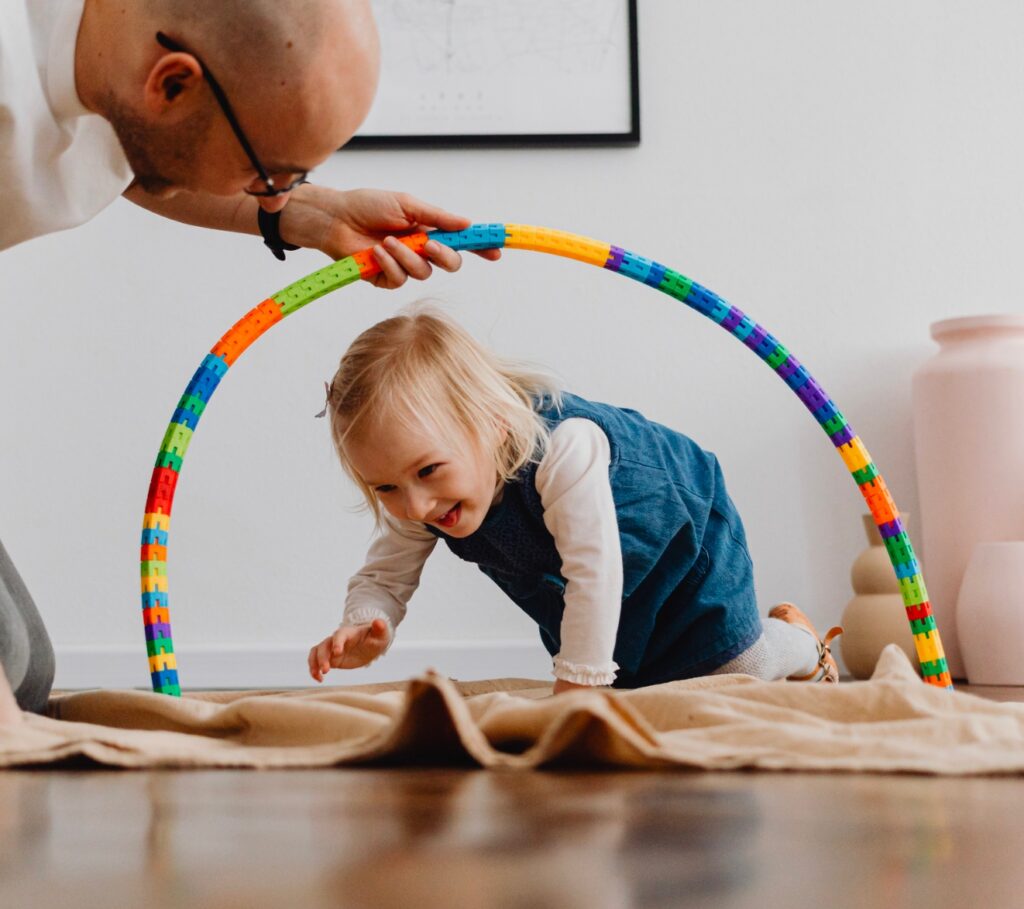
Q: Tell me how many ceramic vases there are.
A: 3